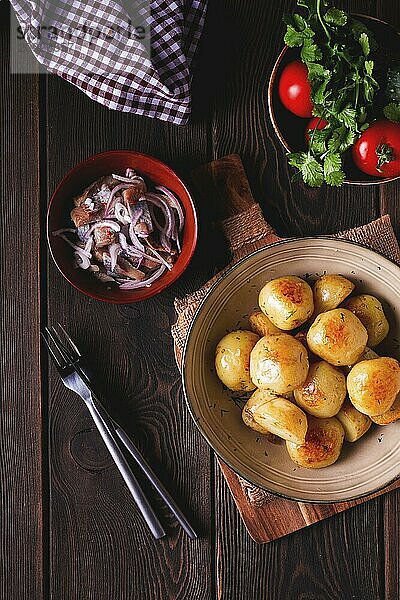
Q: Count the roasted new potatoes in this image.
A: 14